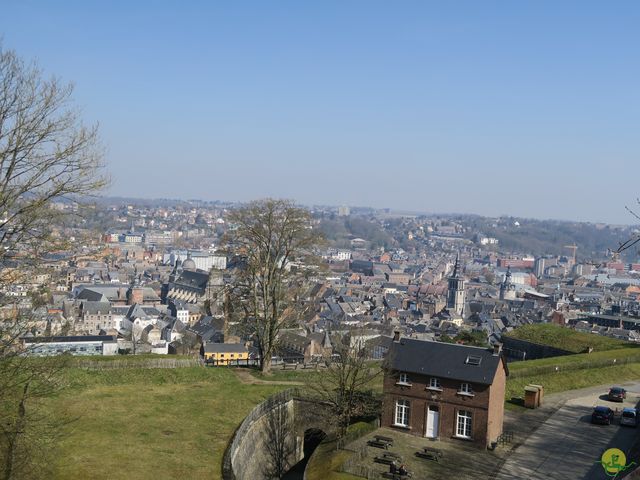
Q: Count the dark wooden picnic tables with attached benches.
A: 4